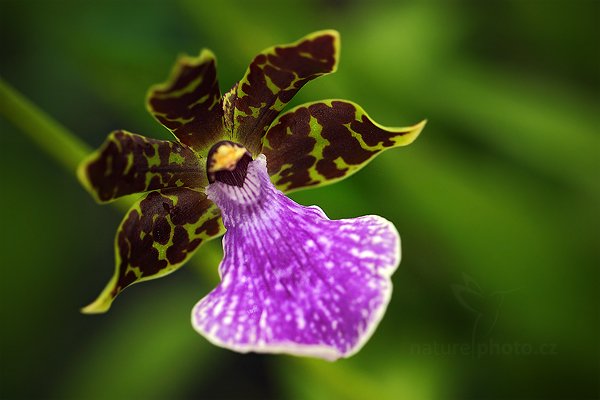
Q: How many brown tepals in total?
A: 5